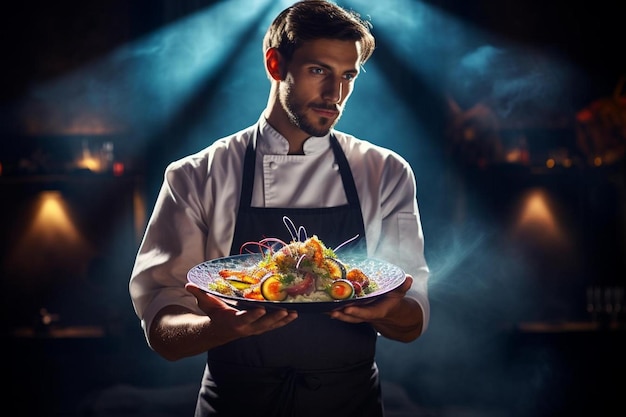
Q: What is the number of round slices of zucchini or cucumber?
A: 3